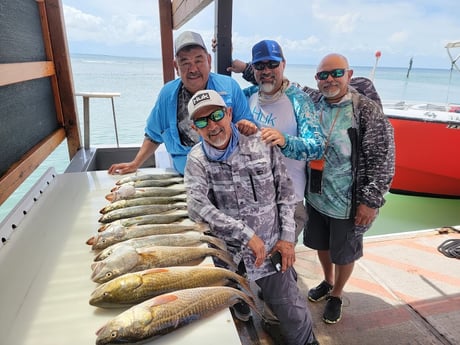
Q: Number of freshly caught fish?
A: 11